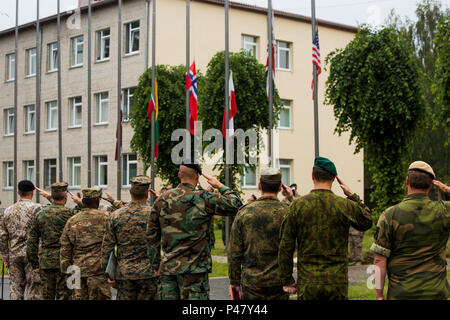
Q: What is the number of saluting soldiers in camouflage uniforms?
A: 8